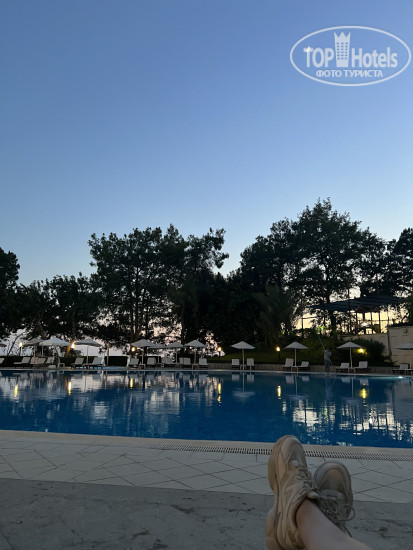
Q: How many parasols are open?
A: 12